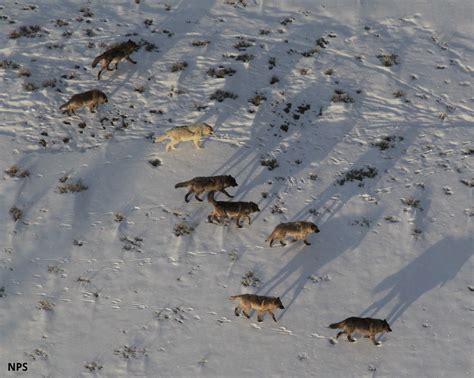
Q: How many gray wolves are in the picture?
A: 8